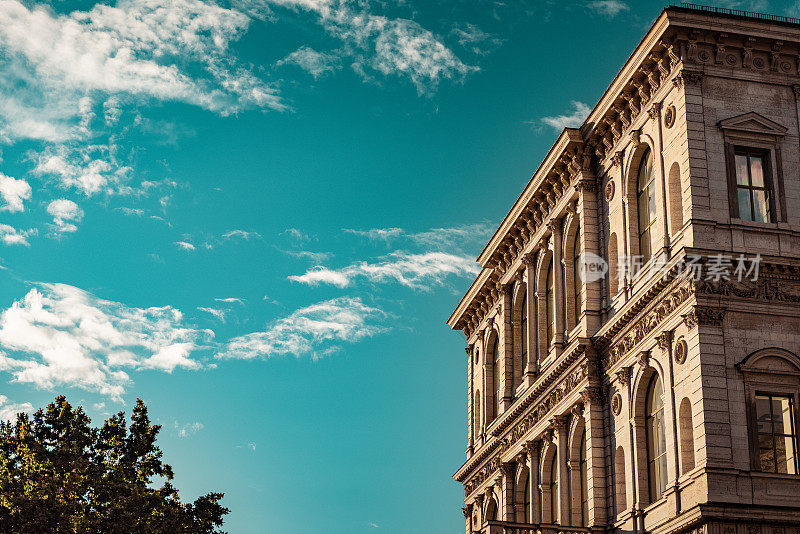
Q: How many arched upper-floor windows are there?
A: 5